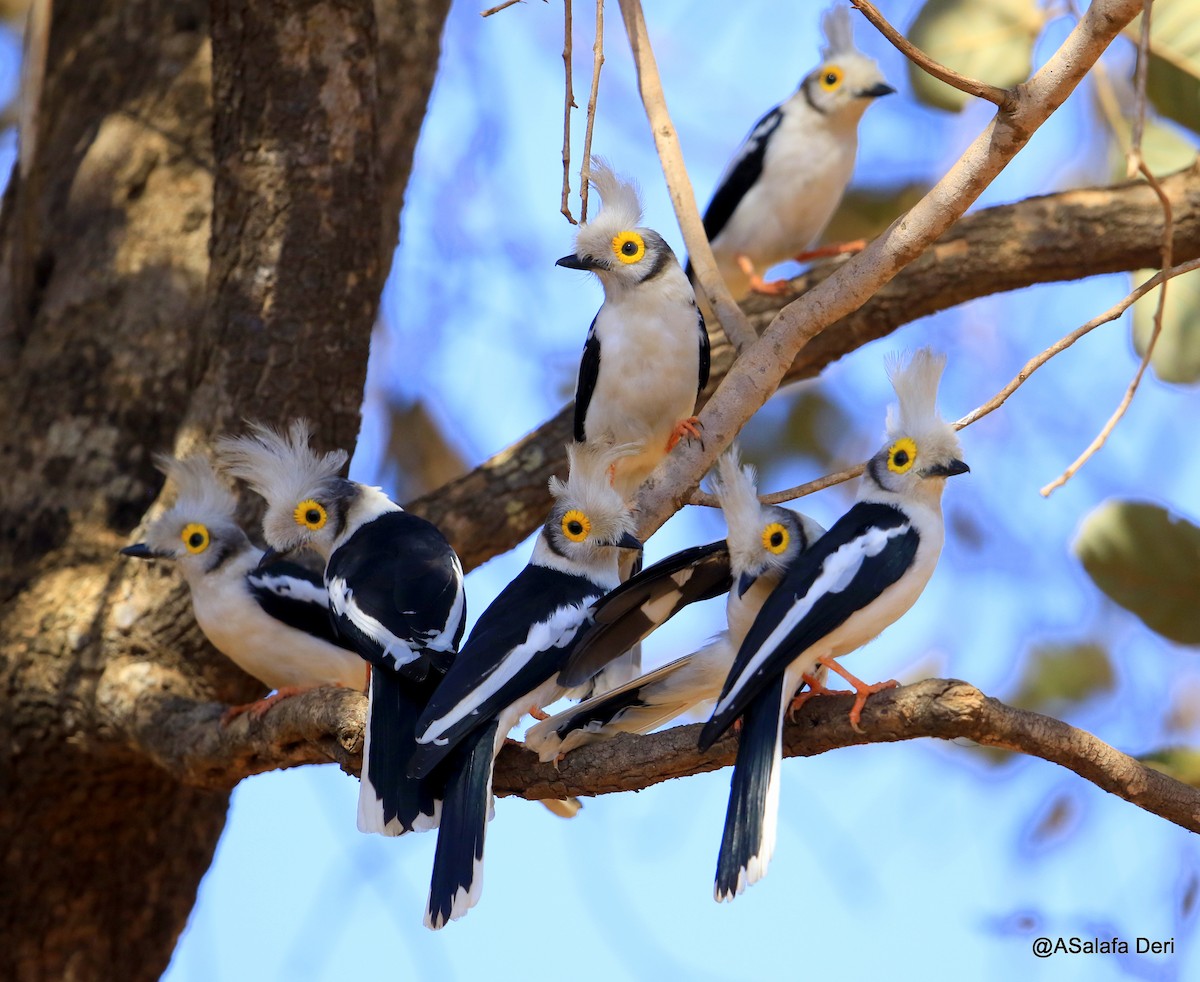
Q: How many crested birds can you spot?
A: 7